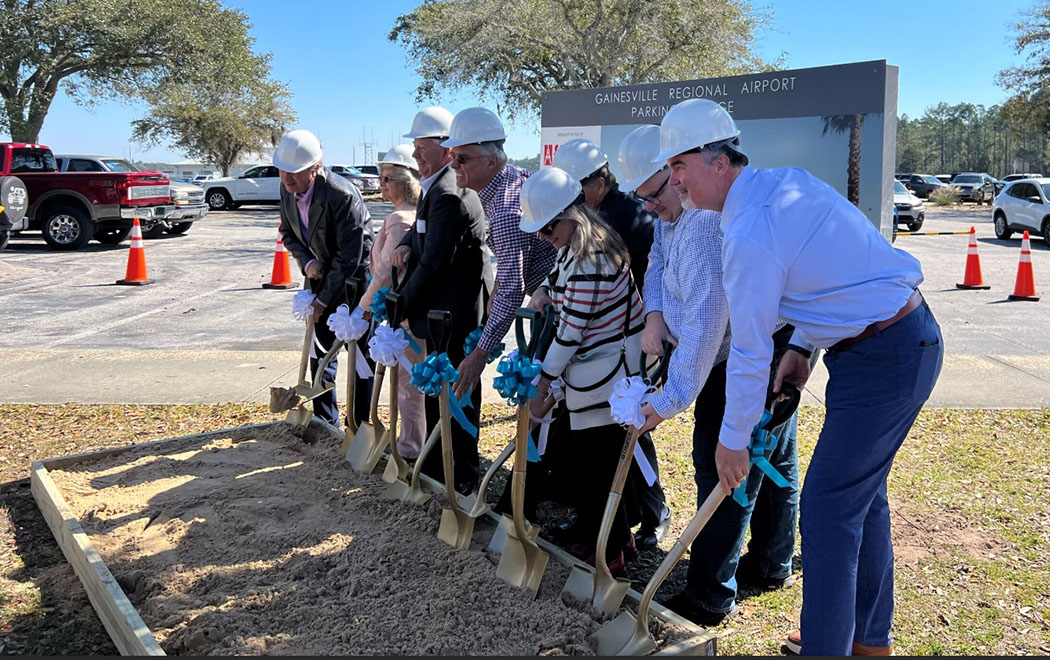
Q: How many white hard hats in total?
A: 8